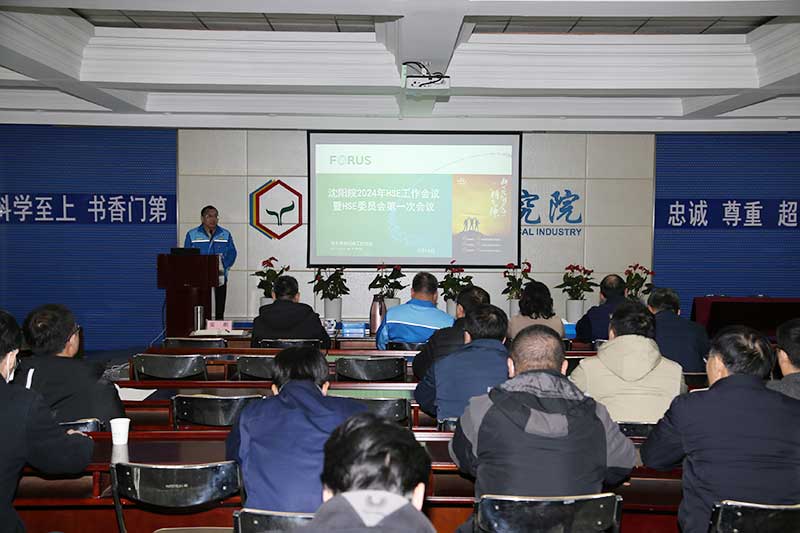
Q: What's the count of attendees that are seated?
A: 15